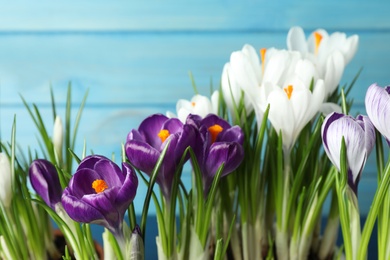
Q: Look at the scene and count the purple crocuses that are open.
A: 3